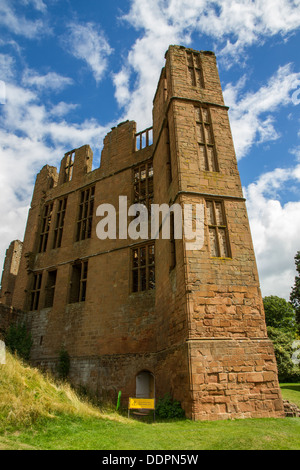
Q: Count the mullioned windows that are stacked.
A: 3